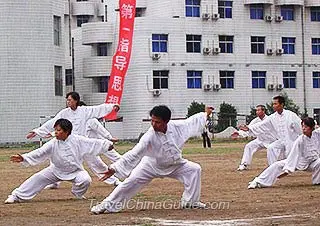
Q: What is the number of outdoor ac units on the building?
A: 14